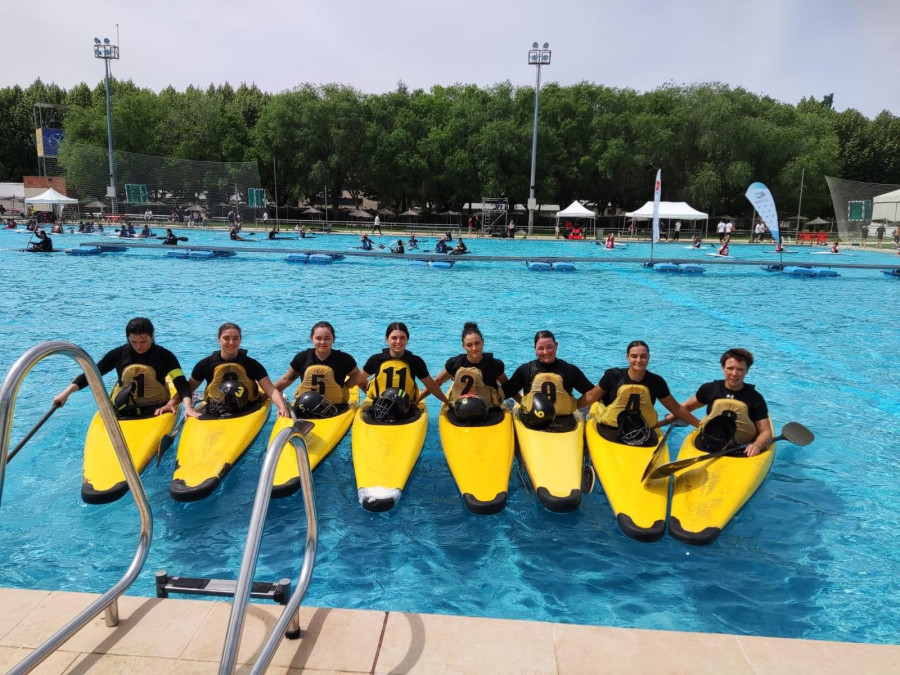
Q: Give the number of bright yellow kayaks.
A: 8